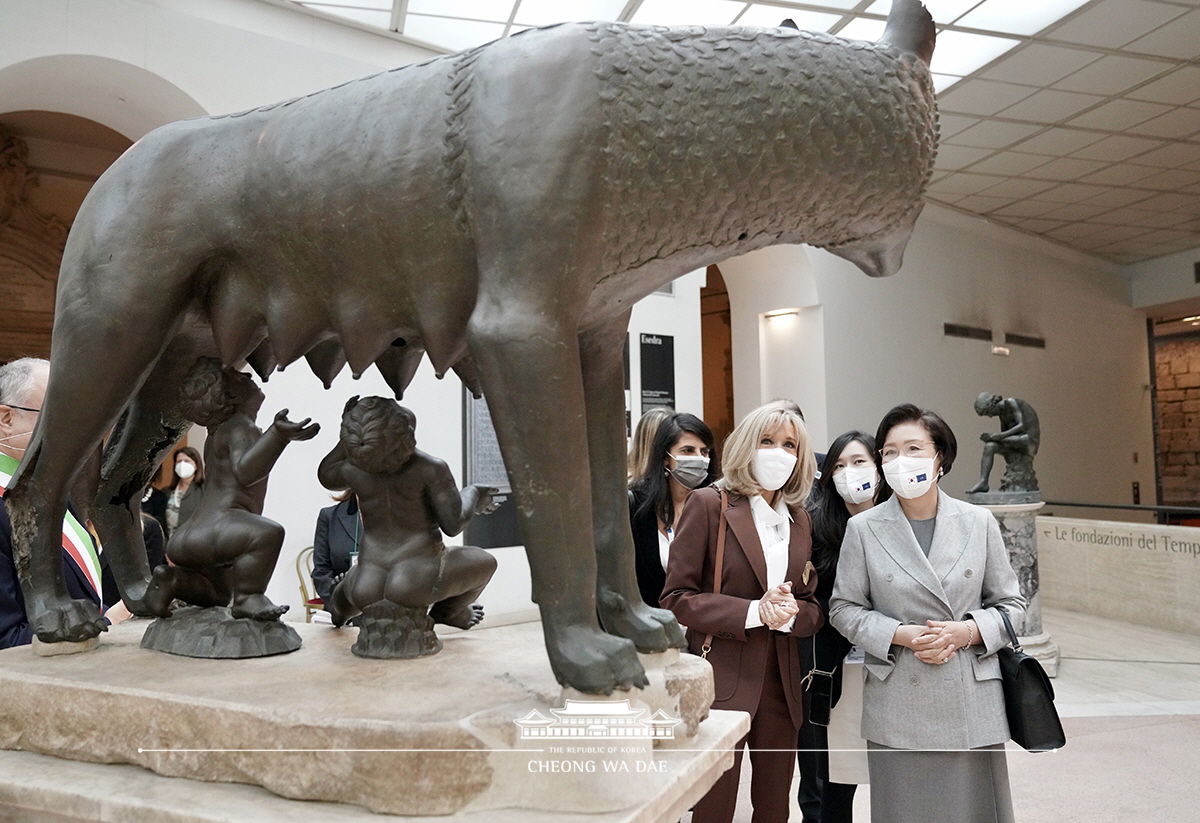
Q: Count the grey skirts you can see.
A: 1